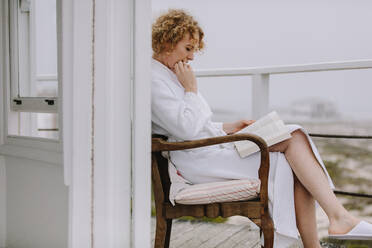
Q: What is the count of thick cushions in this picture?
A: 1